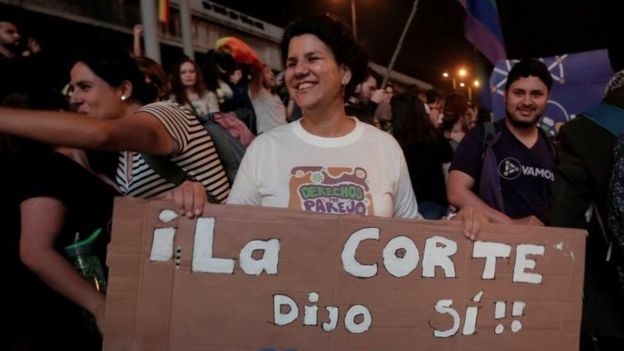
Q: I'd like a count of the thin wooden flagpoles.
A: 1